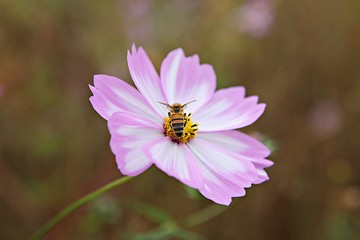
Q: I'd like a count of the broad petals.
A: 8